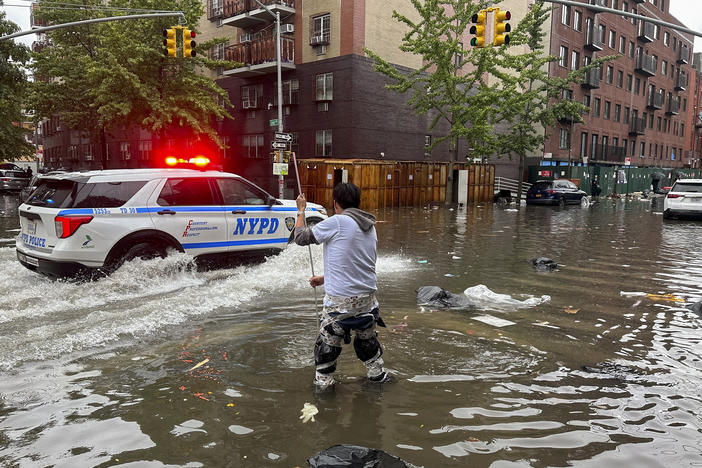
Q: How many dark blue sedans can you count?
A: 1